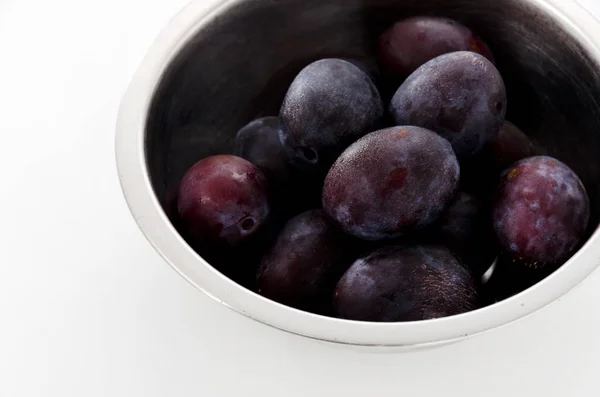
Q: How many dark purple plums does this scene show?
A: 11